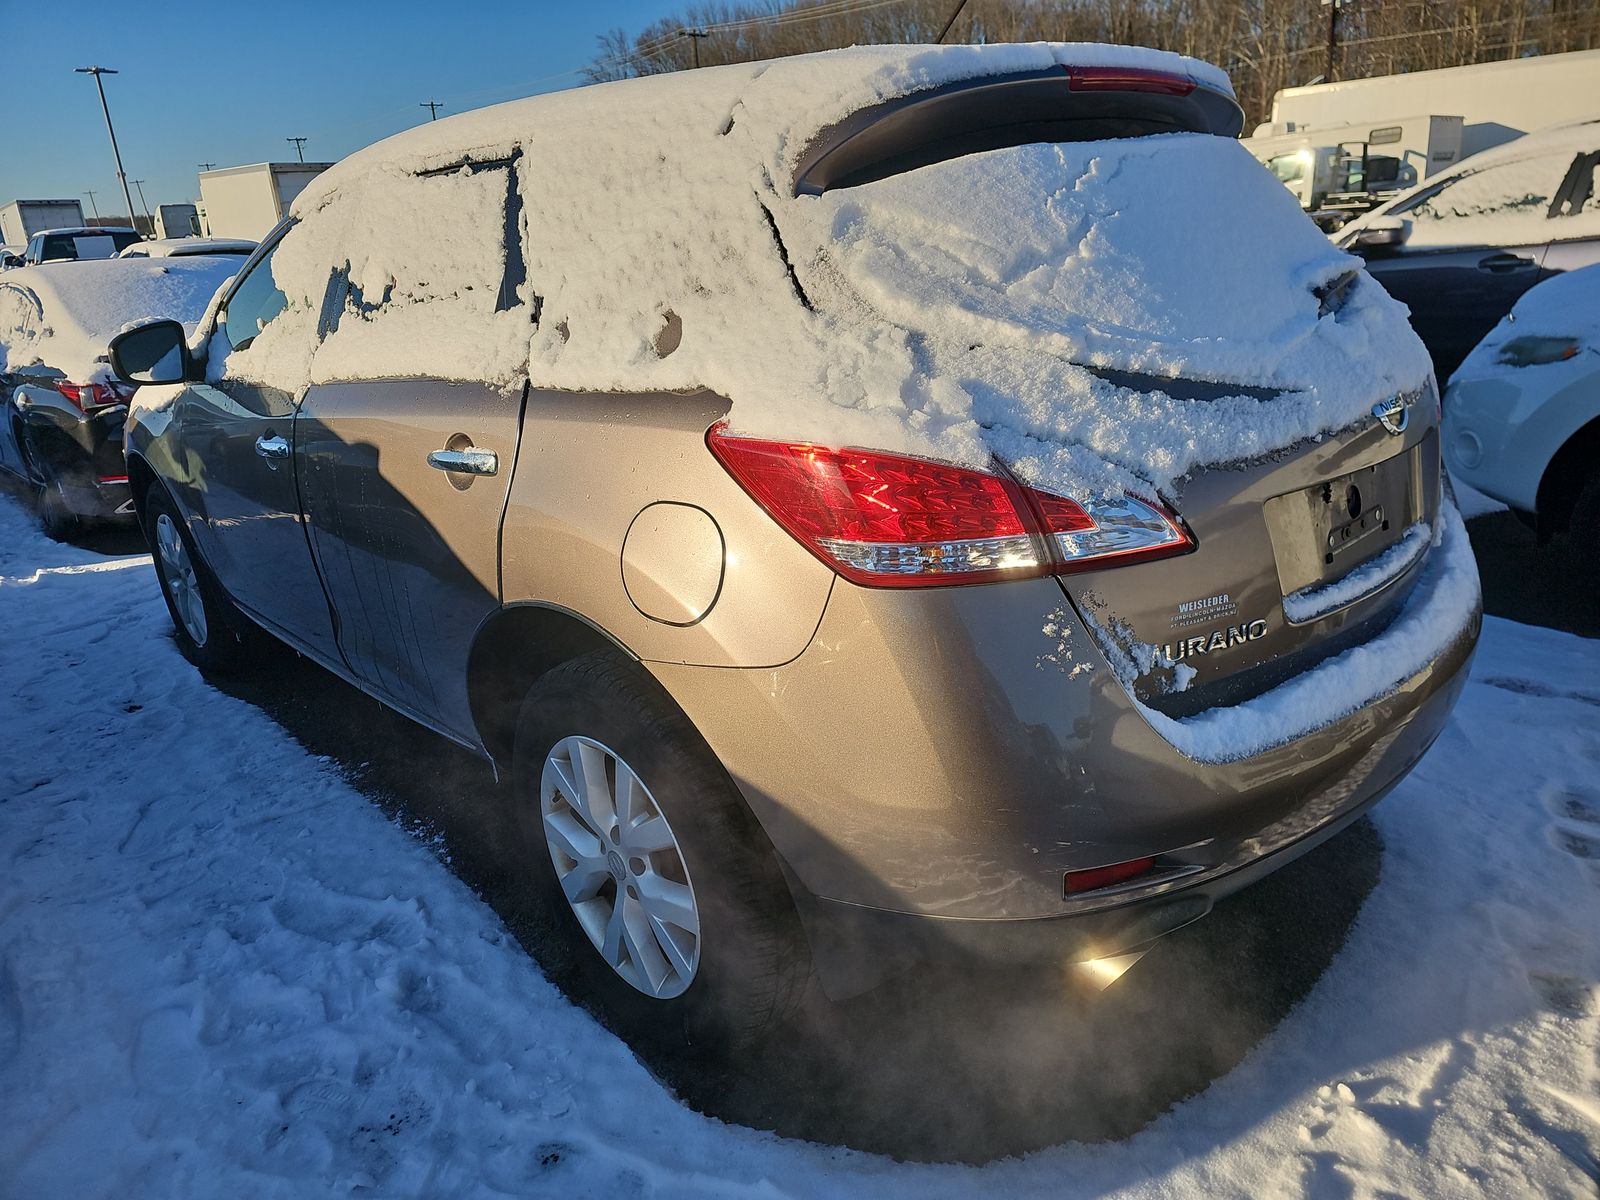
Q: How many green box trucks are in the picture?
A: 0